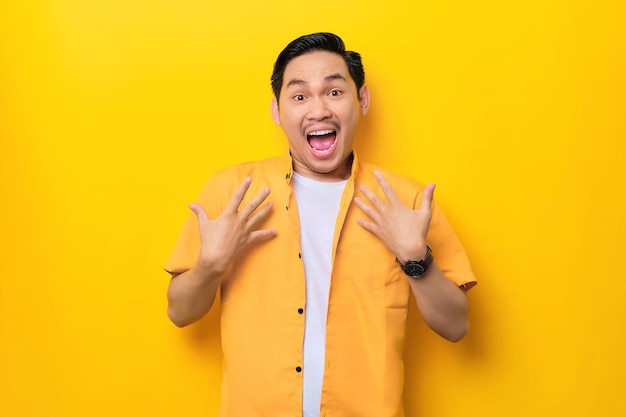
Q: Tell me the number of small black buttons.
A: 5